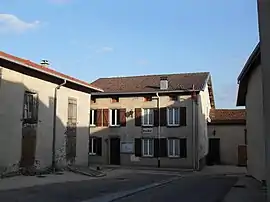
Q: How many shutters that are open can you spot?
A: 12